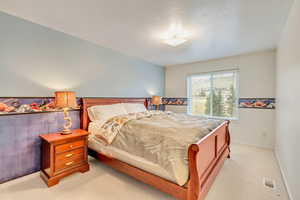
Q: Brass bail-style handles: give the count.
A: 2